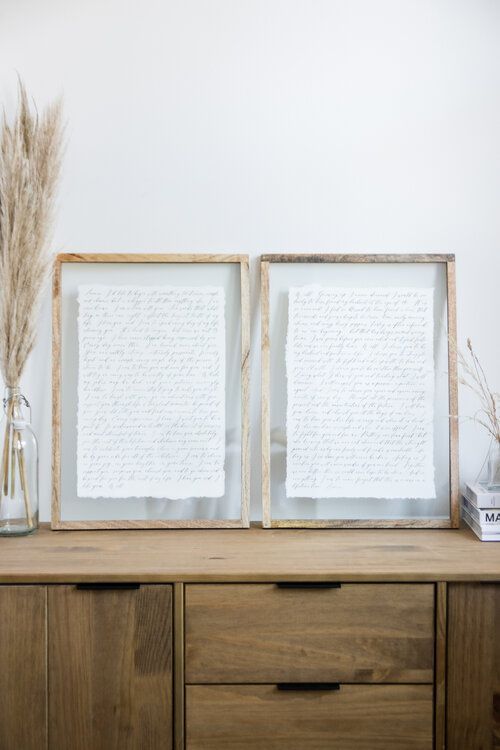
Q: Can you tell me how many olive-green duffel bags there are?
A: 0